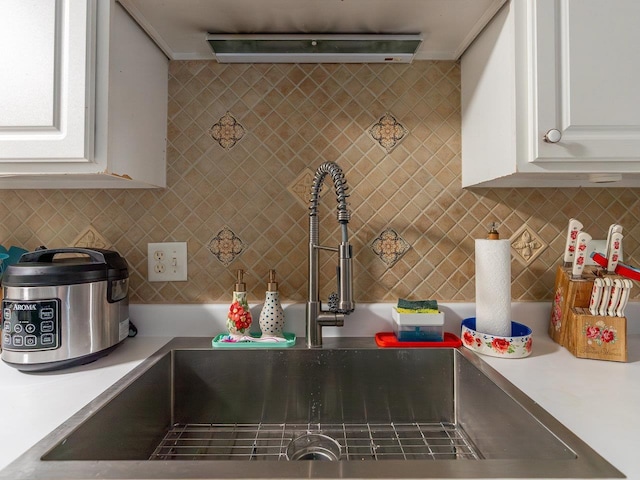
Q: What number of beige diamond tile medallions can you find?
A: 3